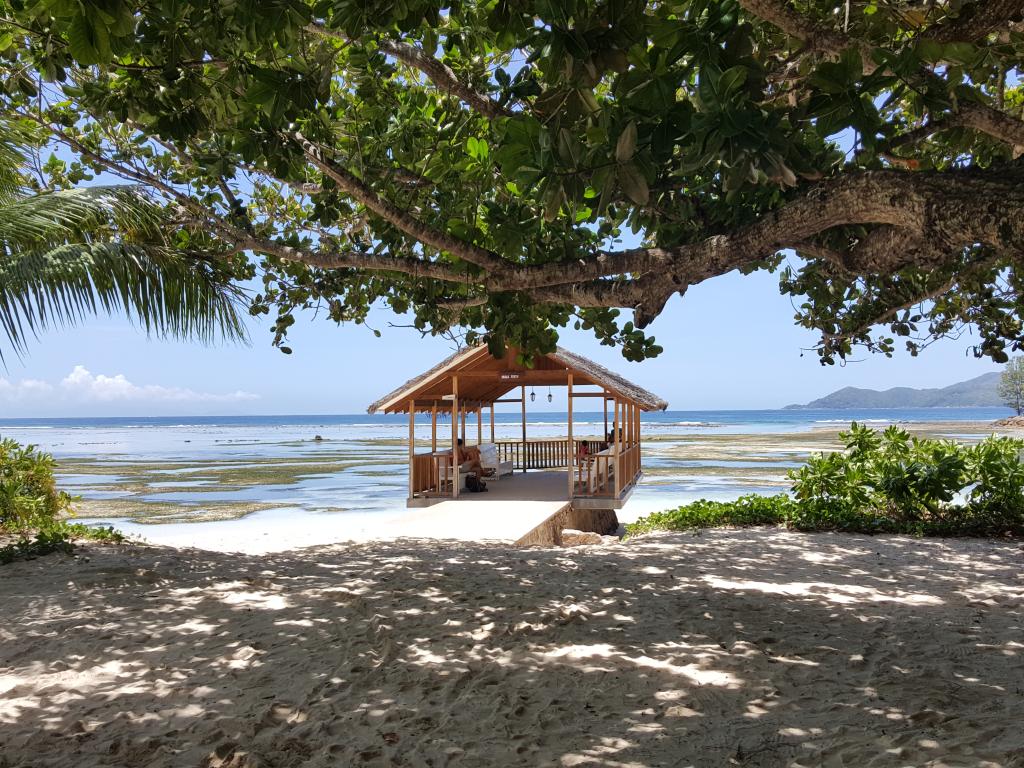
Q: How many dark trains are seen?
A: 0